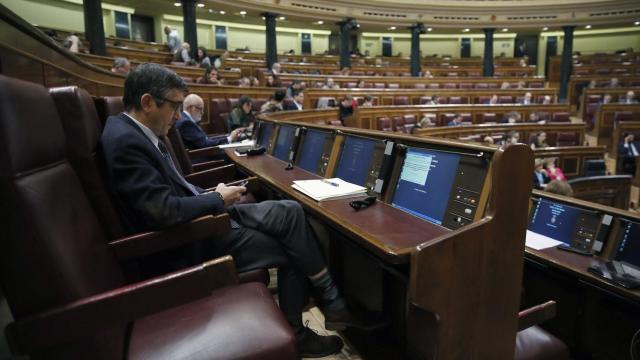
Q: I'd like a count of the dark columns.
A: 7